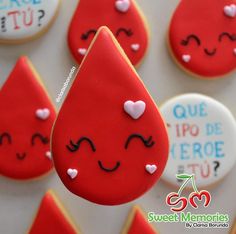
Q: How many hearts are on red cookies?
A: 11